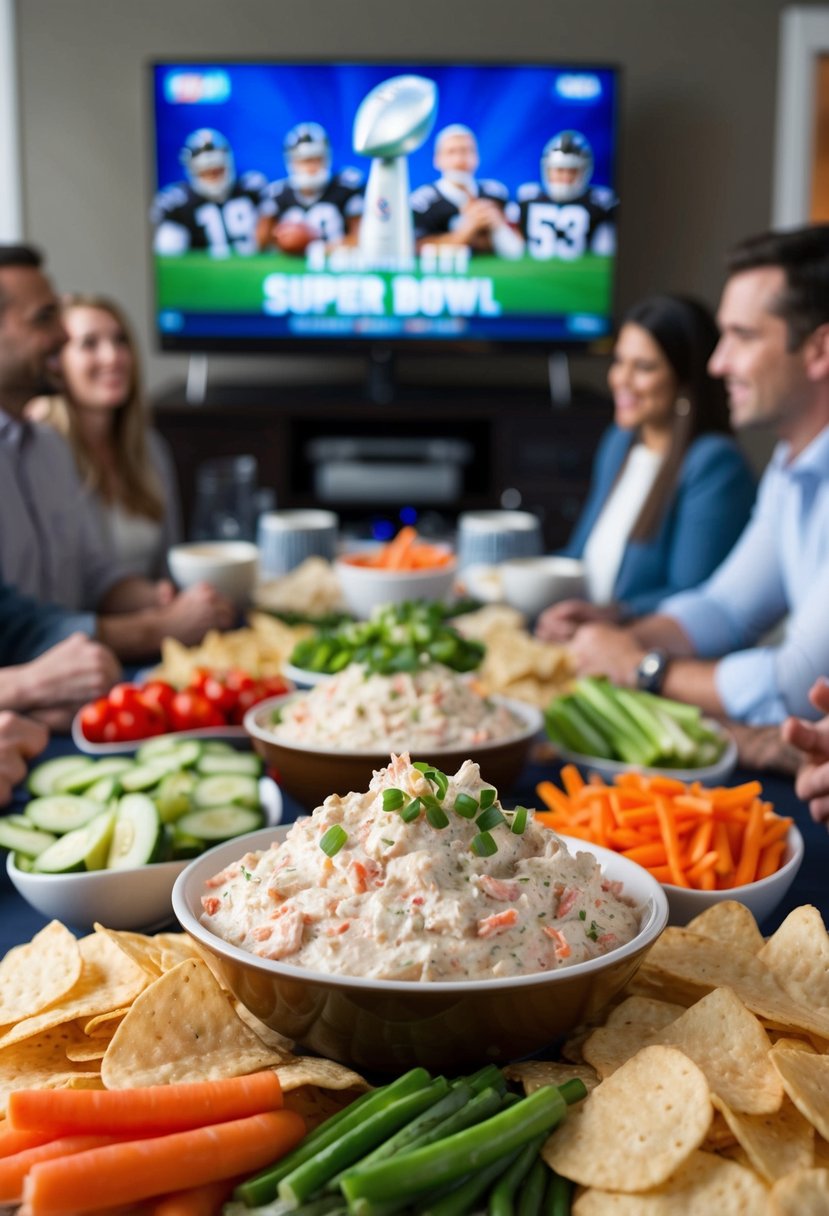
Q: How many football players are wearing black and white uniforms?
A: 4